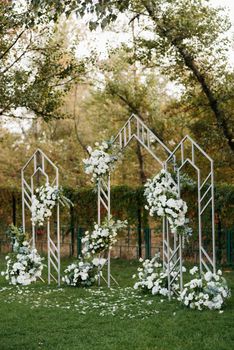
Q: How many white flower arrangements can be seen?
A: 8